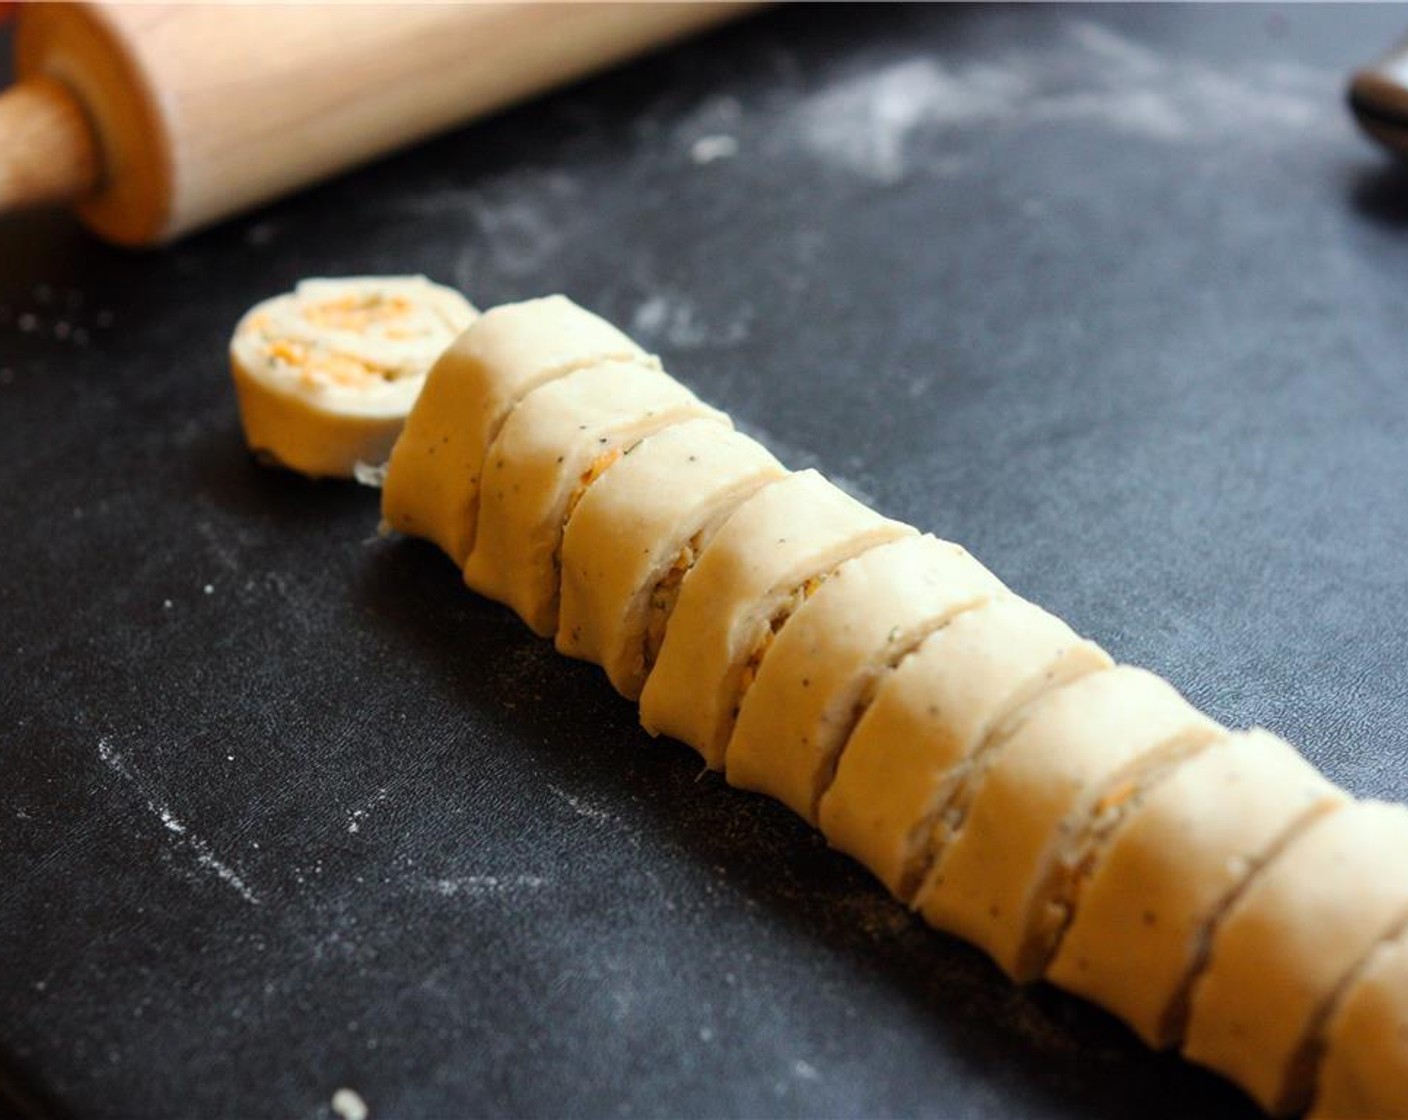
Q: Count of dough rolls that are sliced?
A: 11